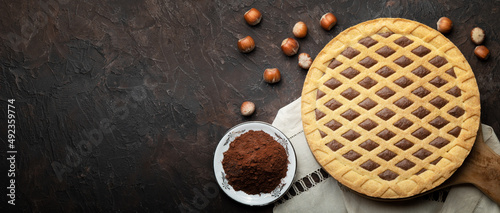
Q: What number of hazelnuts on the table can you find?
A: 11